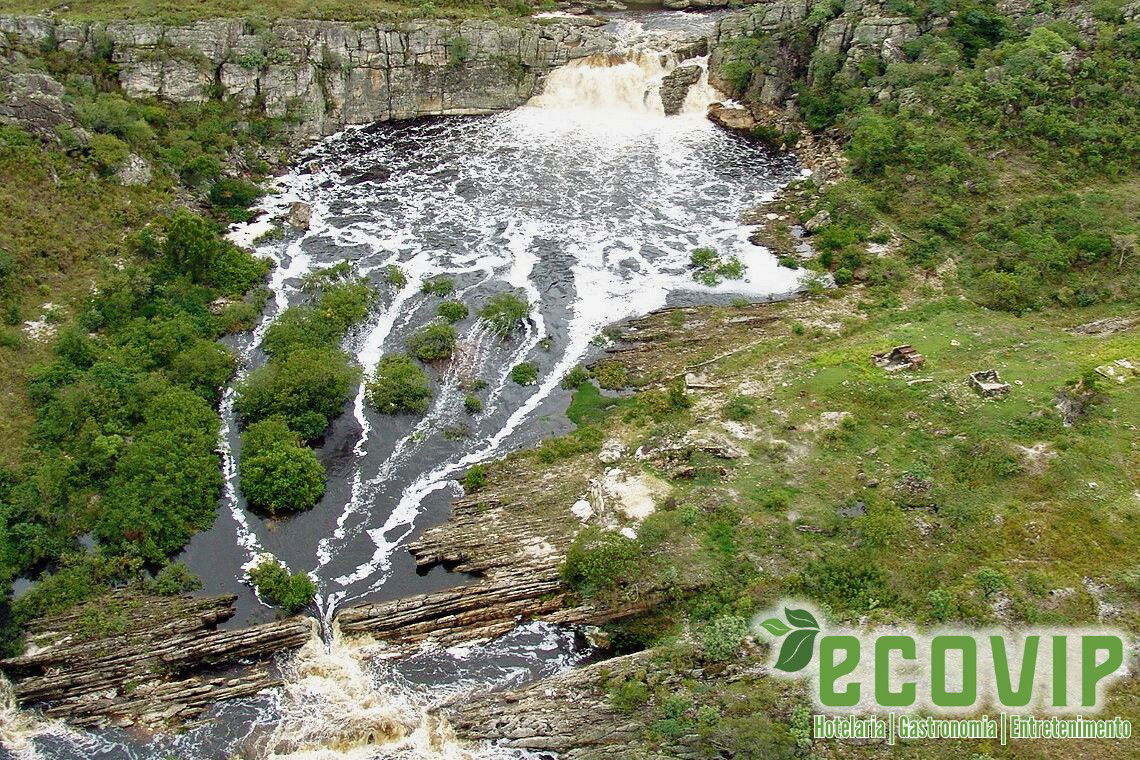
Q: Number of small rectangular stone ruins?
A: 2